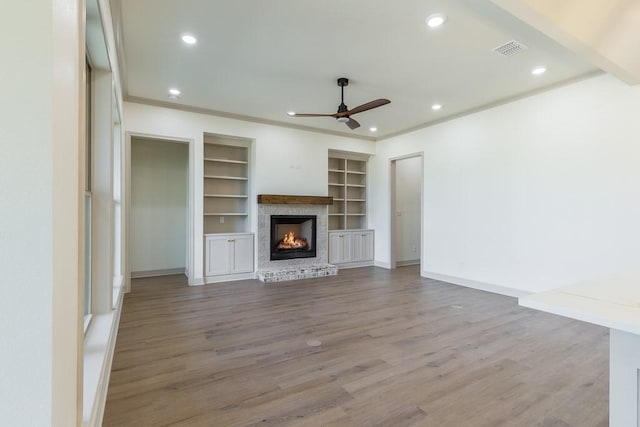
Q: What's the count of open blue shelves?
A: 0